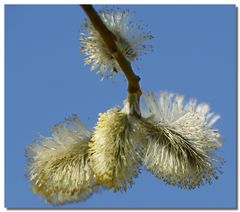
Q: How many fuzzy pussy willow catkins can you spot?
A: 4